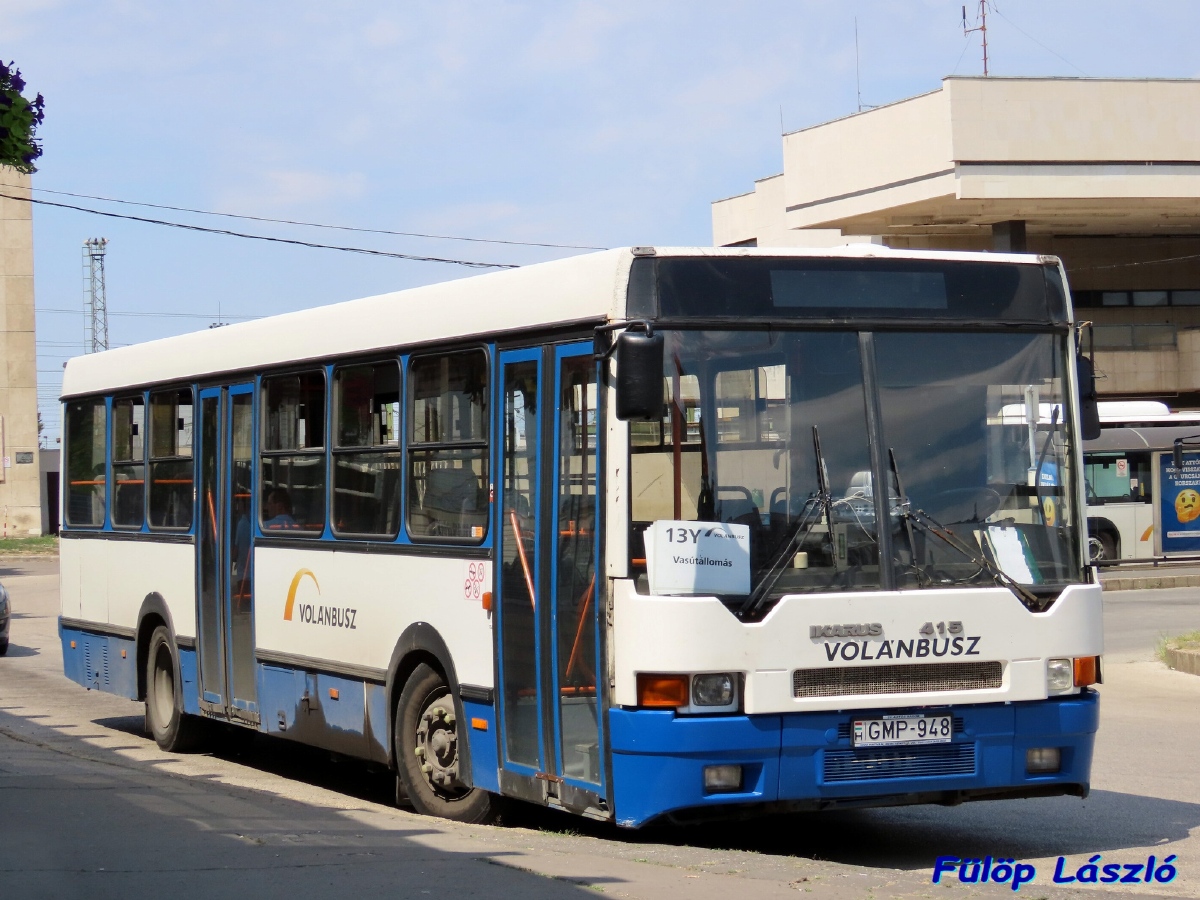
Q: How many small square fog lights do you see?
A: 2